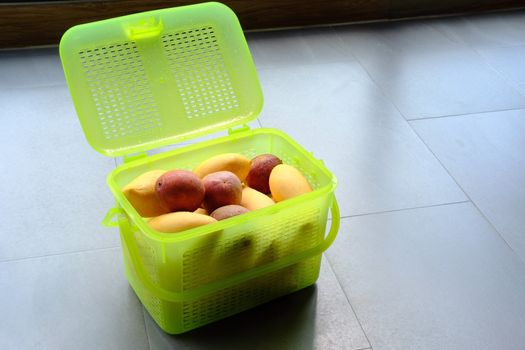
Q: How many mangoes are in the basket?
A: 5